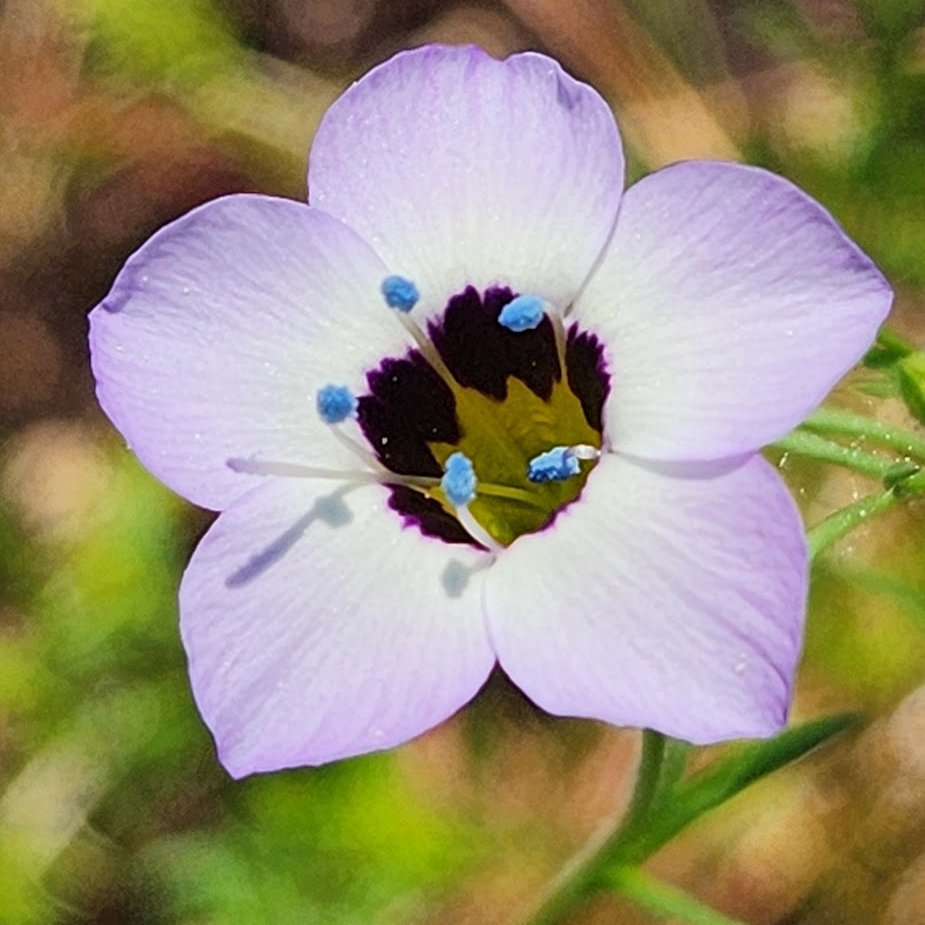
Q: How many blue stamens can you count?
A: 5